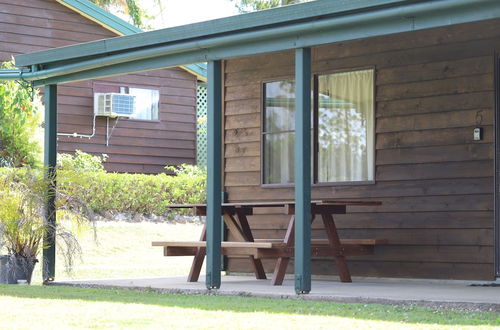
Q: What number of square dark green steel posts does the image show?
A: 3